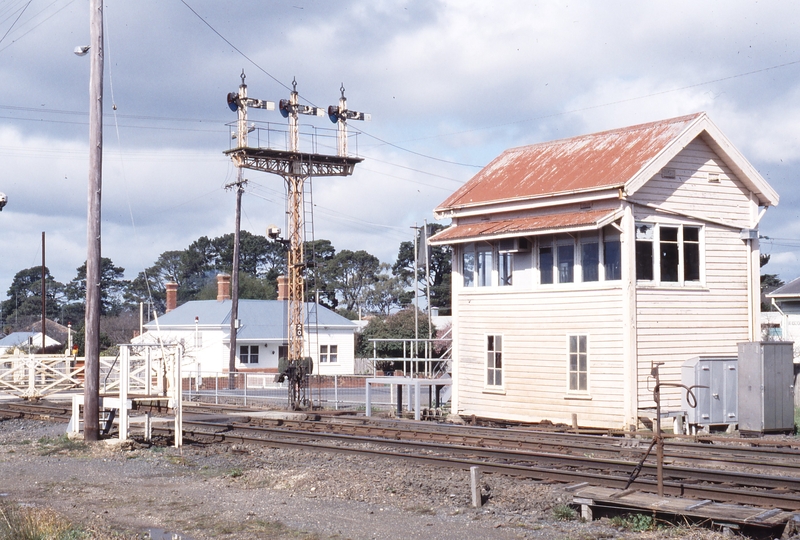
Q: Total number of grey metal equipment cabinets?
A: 2